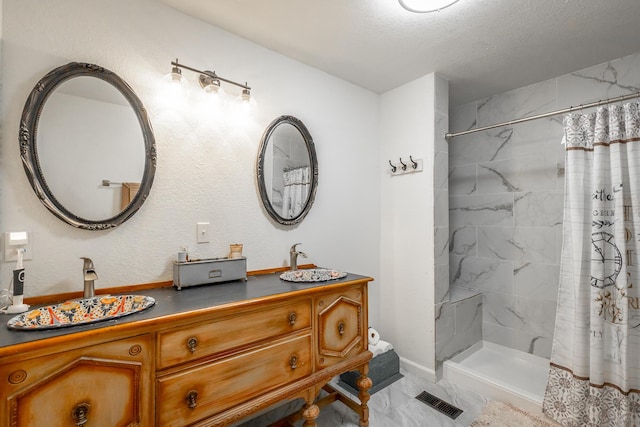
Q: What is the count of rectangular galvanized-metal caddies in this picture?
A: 1